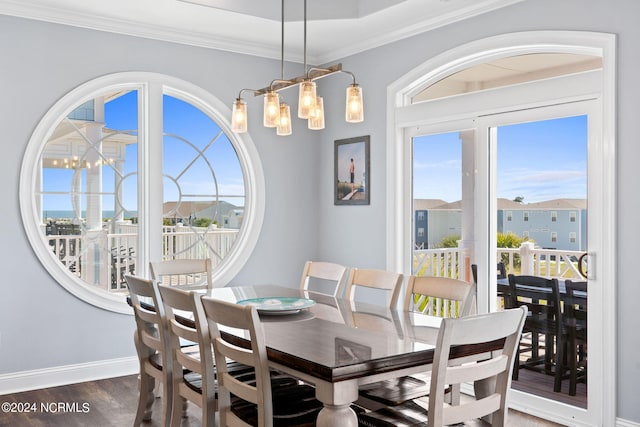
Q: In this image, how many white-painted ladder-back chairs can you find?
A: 8